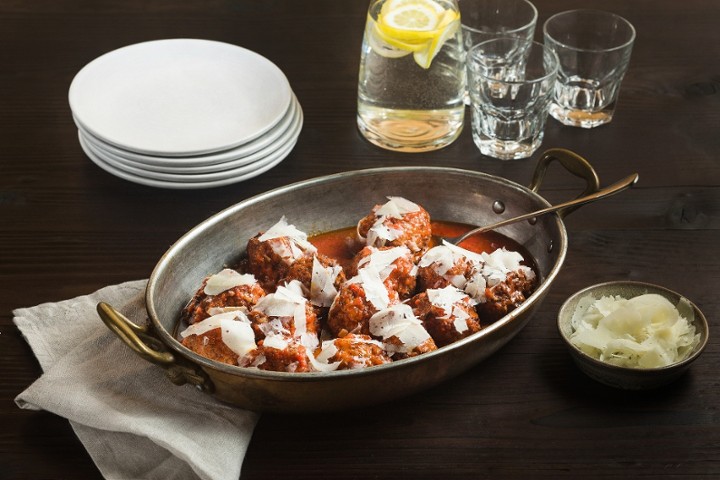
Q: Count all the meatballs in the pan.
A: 14